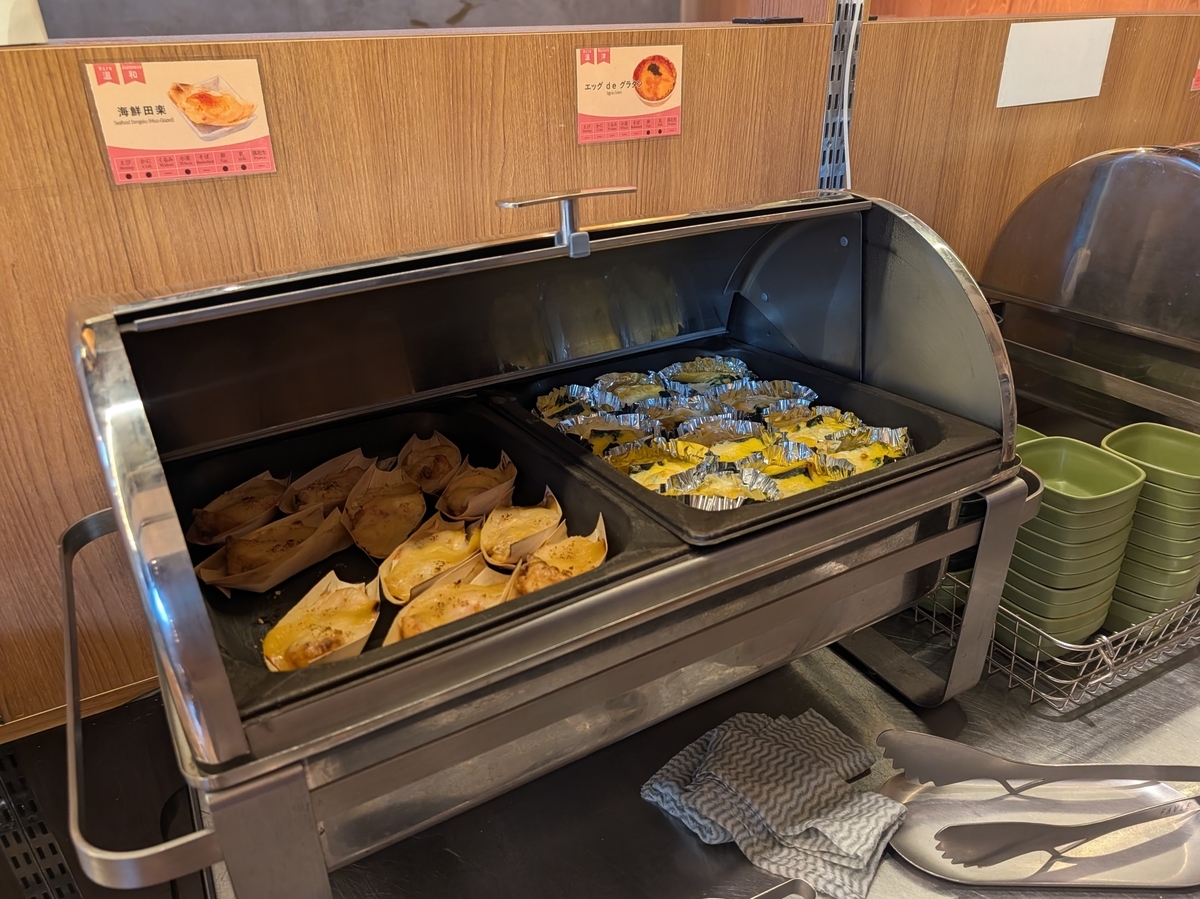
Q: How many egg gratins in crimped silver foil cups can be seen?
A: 12